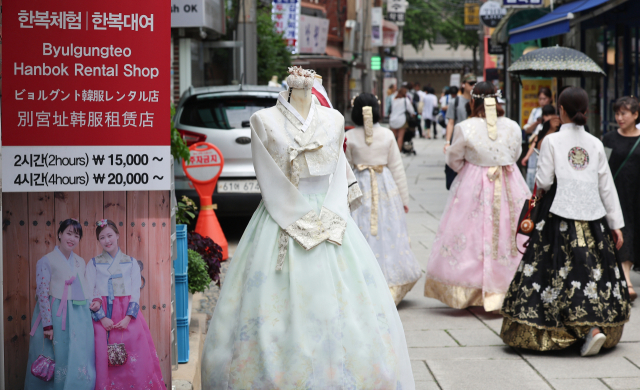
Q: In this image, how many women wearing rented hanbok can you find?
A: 3